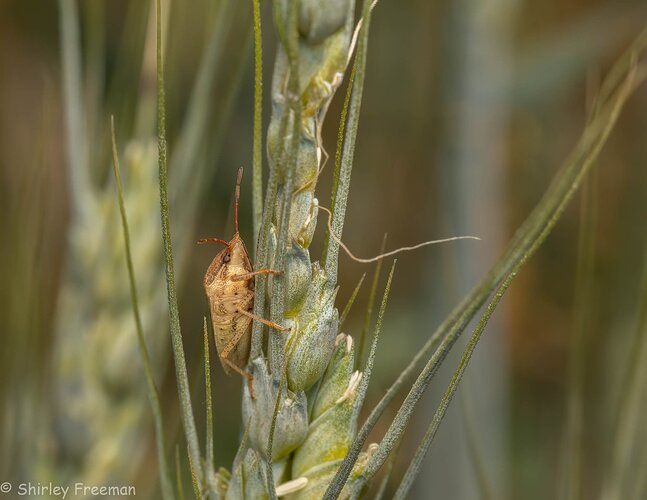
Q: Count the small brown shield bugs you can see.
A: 1